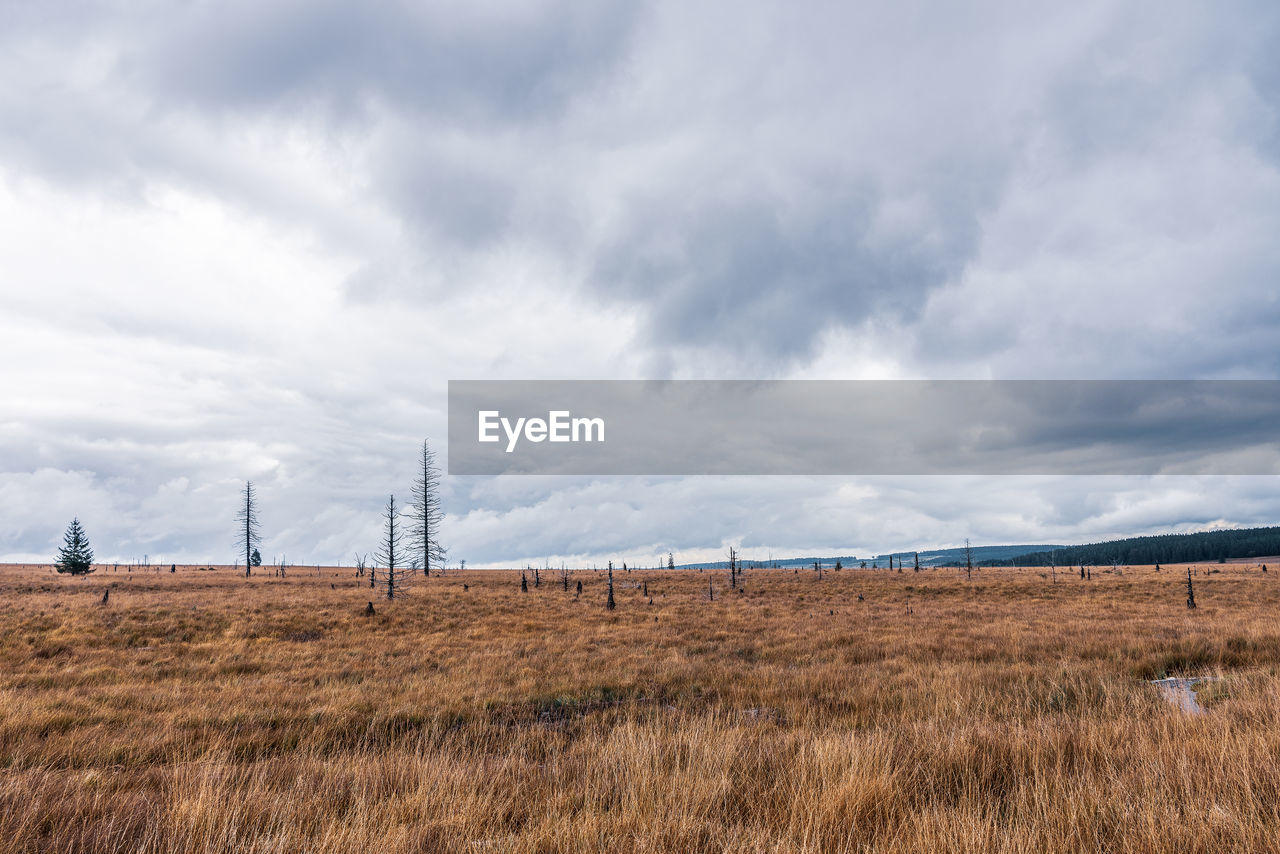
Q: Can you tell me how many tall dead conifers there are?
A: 3